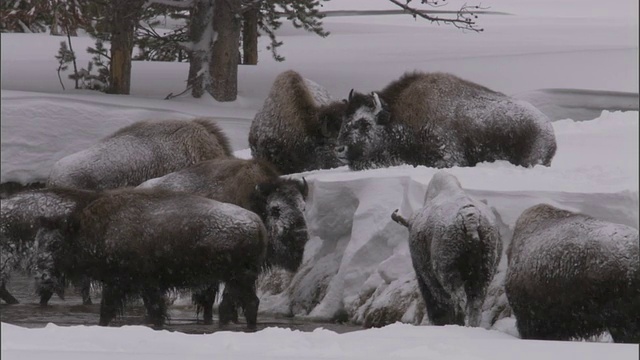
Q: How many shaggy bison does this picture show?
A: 8